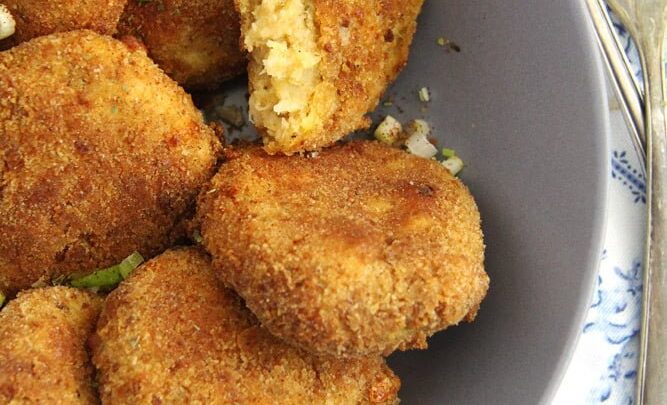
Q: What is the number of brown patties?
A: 7